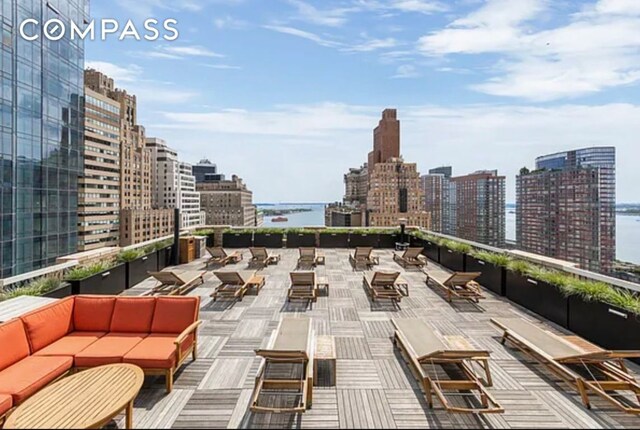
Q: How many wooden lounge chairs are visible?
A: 13